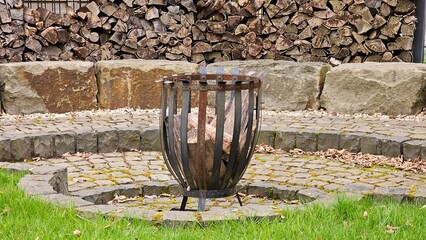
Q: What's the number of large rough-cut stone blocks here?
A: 4